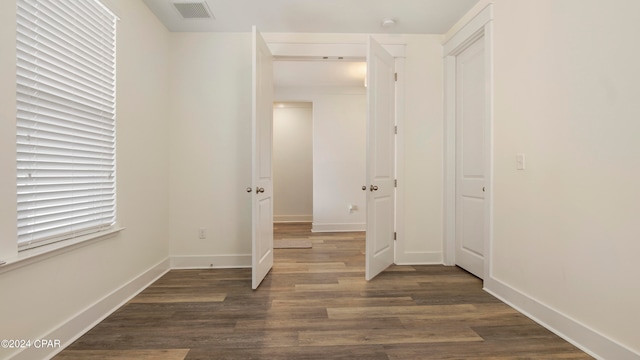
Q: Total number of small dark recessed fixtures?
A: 2